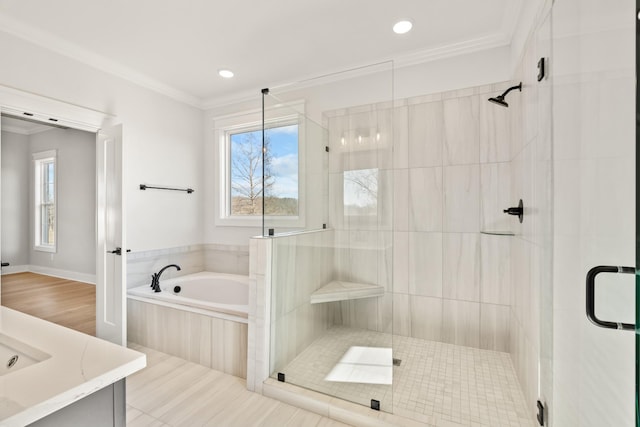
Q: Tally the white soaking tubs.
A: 1